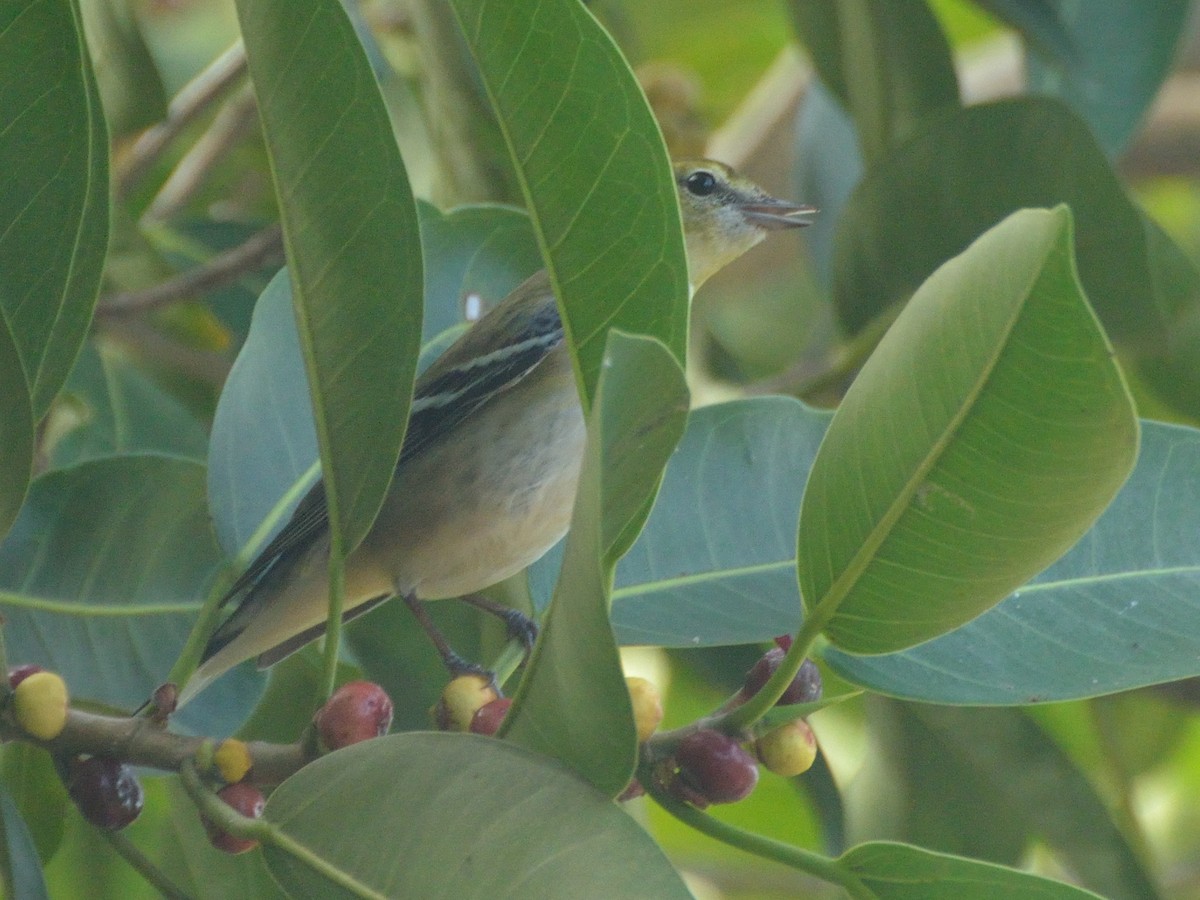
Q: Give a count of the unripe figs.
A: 5